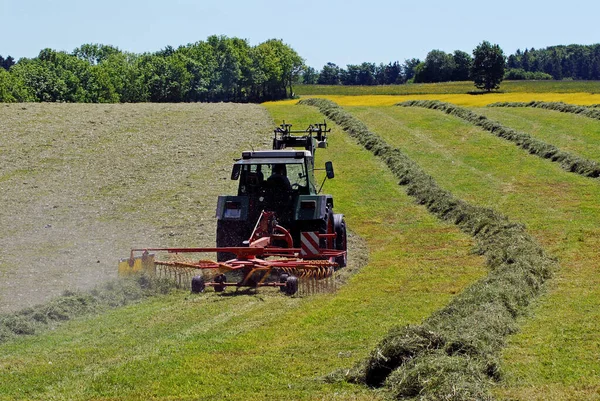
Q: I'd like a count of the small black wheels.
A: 4